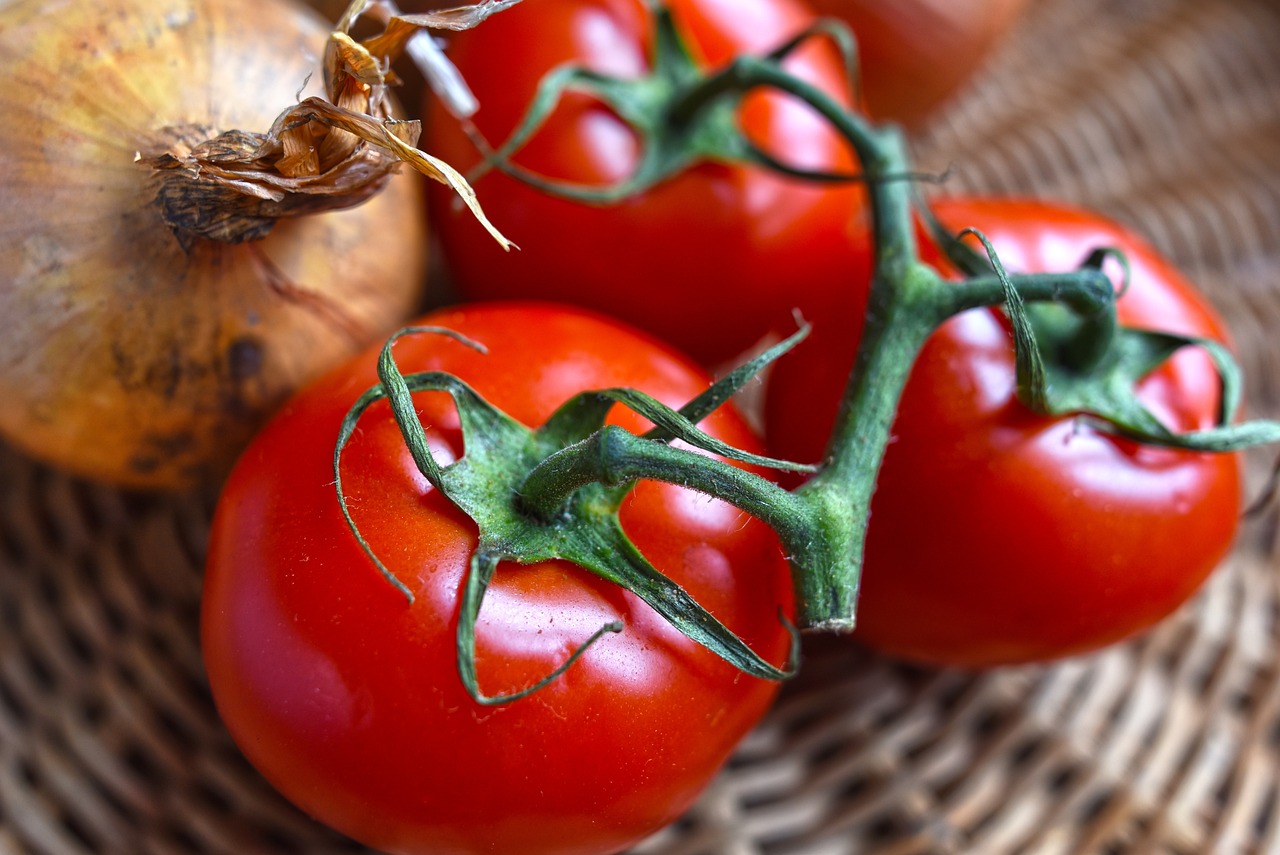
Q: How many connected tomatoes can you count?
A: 3